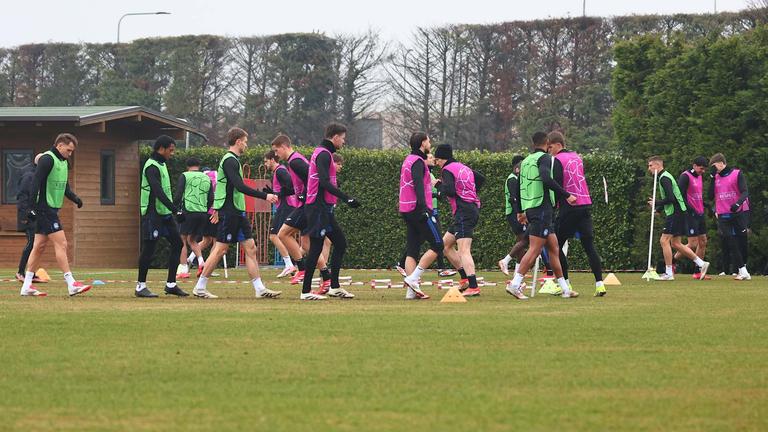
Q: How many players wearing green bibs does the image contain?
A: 8